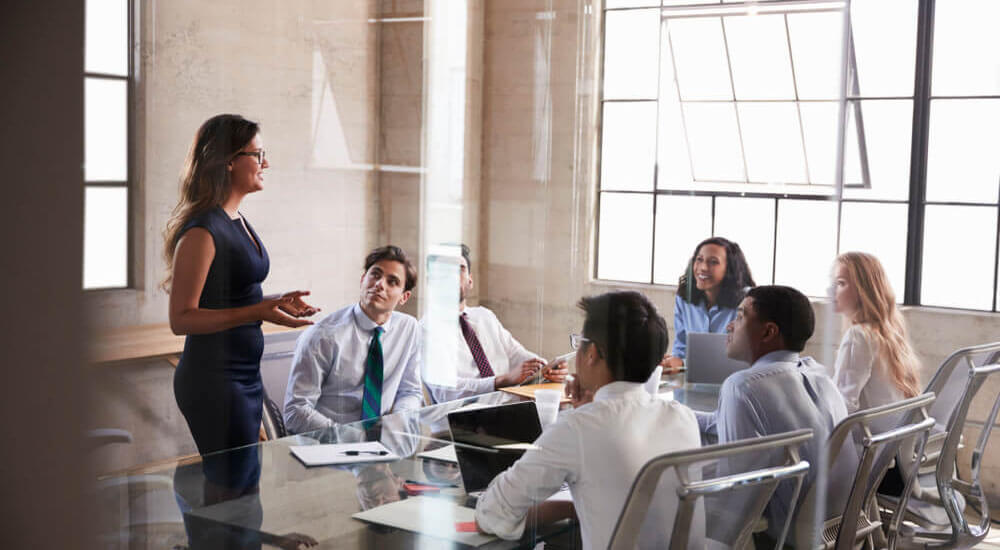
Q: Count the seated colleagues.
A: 6